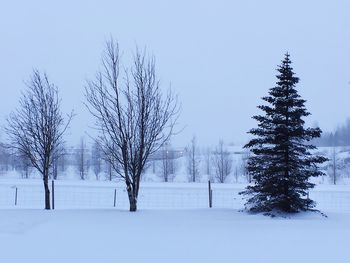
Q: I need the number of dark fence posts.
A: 4